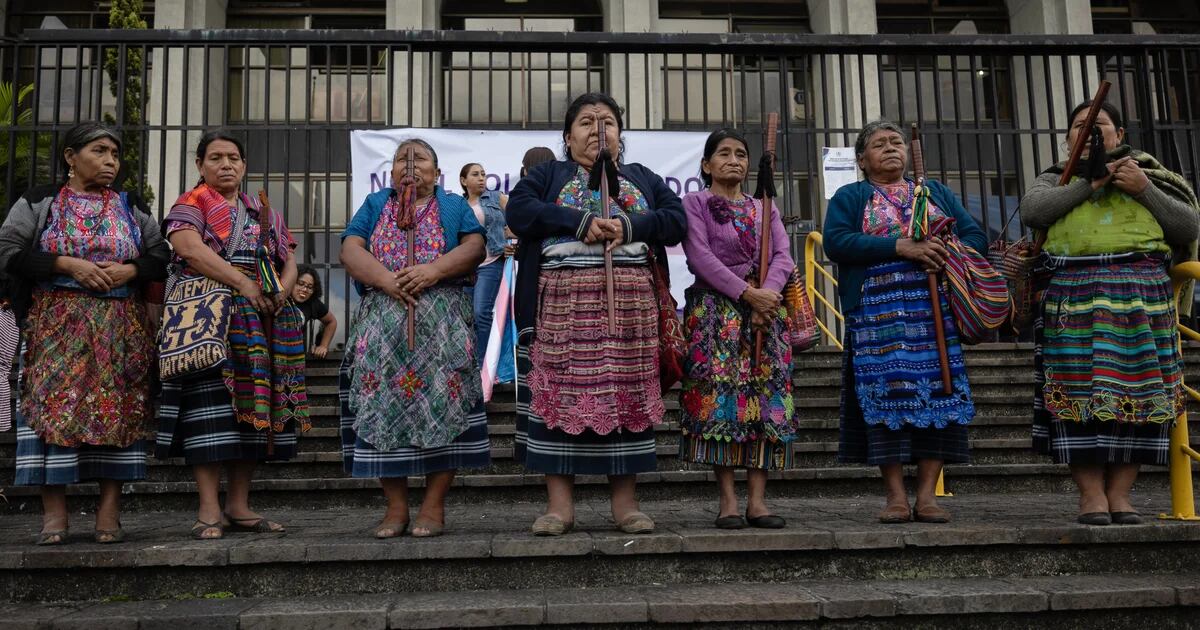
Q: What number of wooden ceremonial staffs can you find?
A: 6